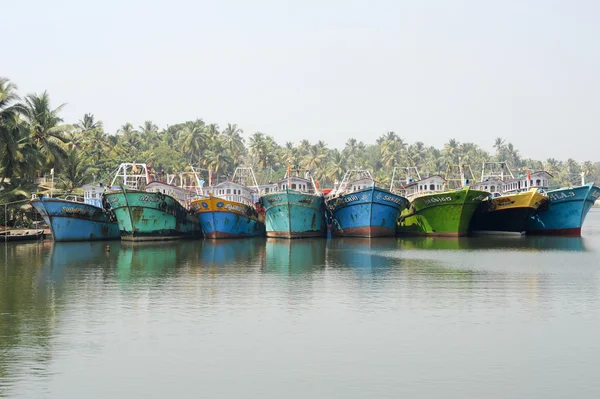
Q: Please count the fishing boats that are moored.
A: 8